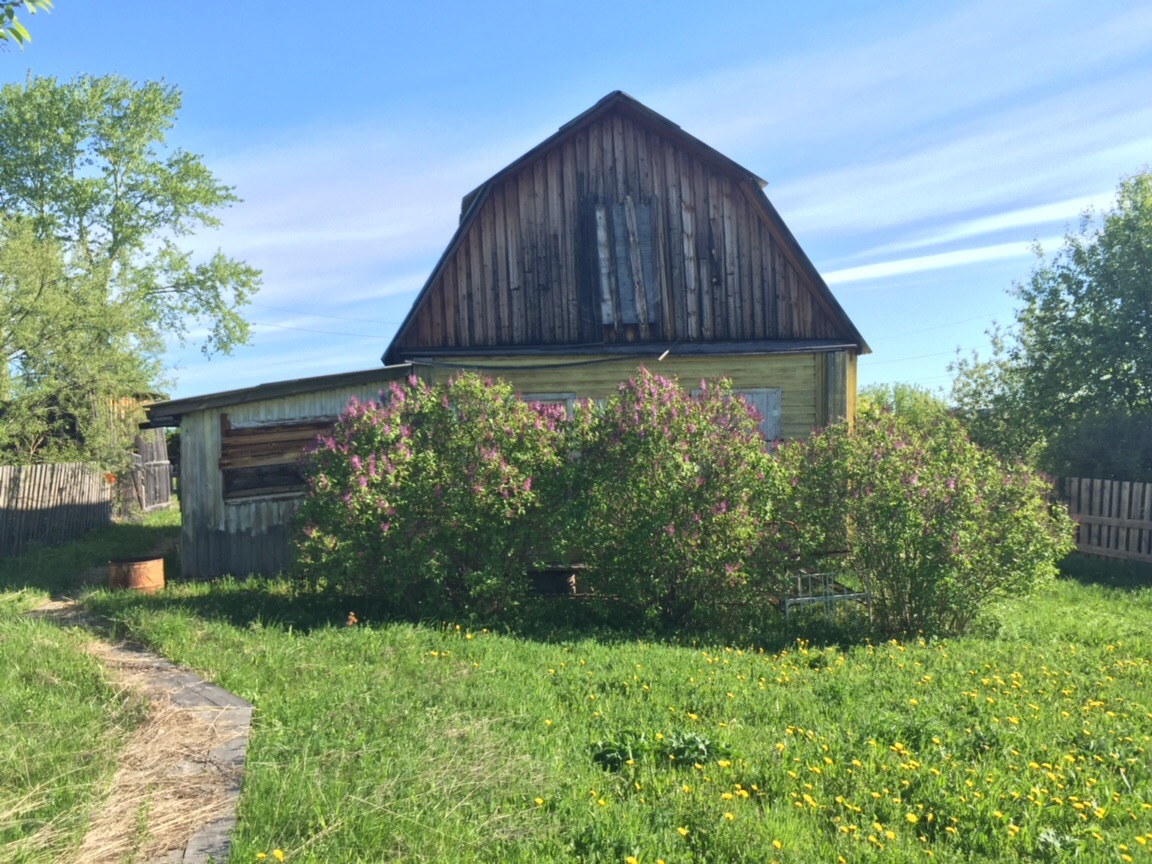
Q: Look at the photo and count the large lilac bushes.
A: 3